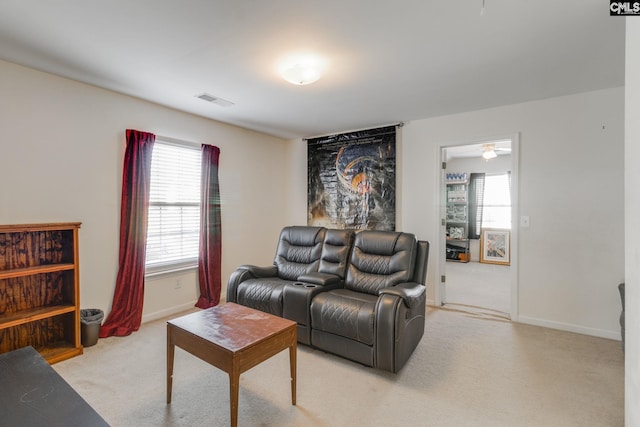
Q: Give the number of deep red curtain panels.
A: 2